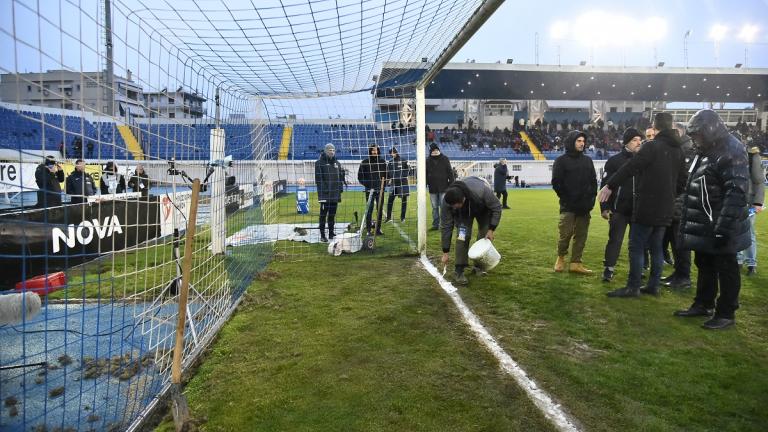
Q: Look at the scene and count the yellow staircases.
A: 3